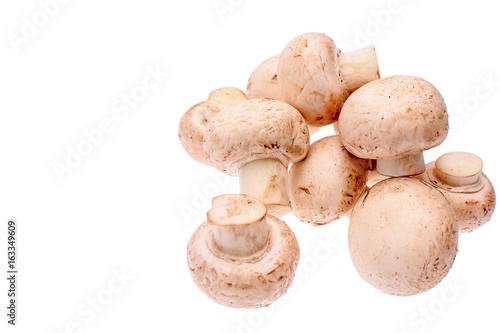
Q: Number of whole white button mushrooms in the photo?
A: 9